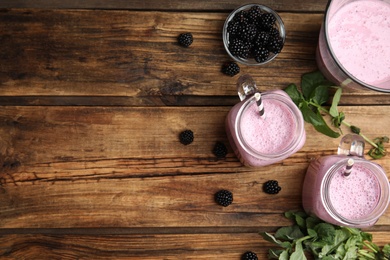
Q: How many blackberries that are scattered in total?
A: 7